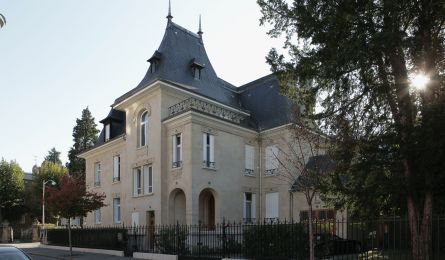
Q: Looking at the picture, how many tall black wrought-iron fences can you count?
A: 1